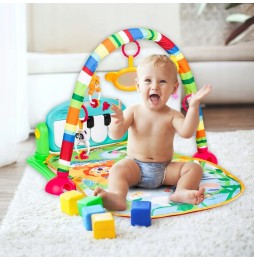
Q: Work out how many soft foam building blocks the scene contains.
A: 5